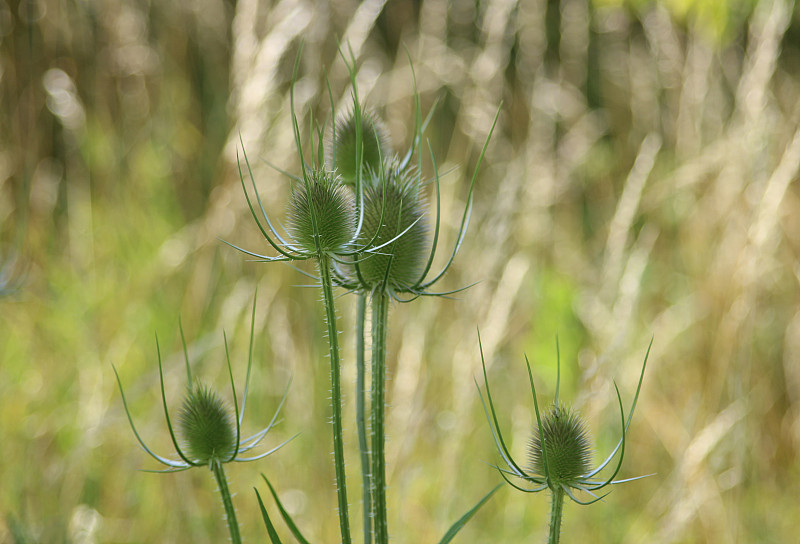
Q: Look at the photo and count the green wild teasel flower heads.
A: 5